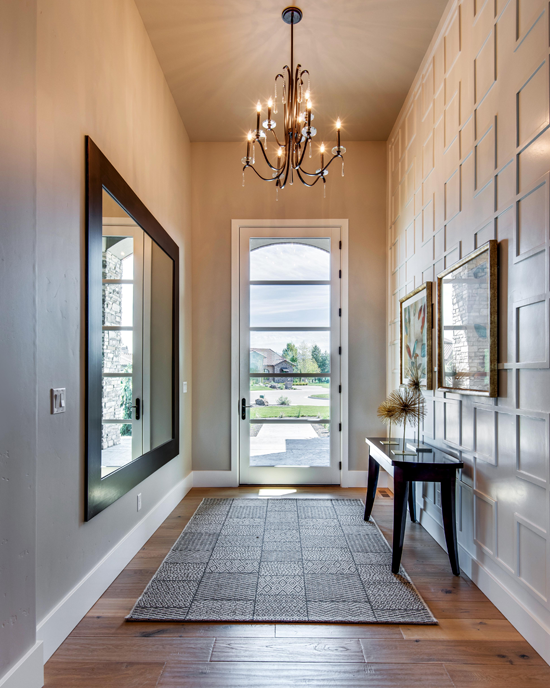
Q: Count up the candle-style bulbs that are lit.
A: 9